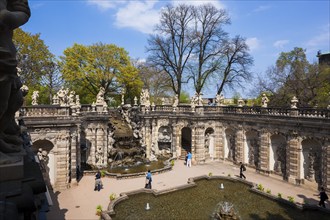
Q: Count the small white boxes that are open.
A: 0